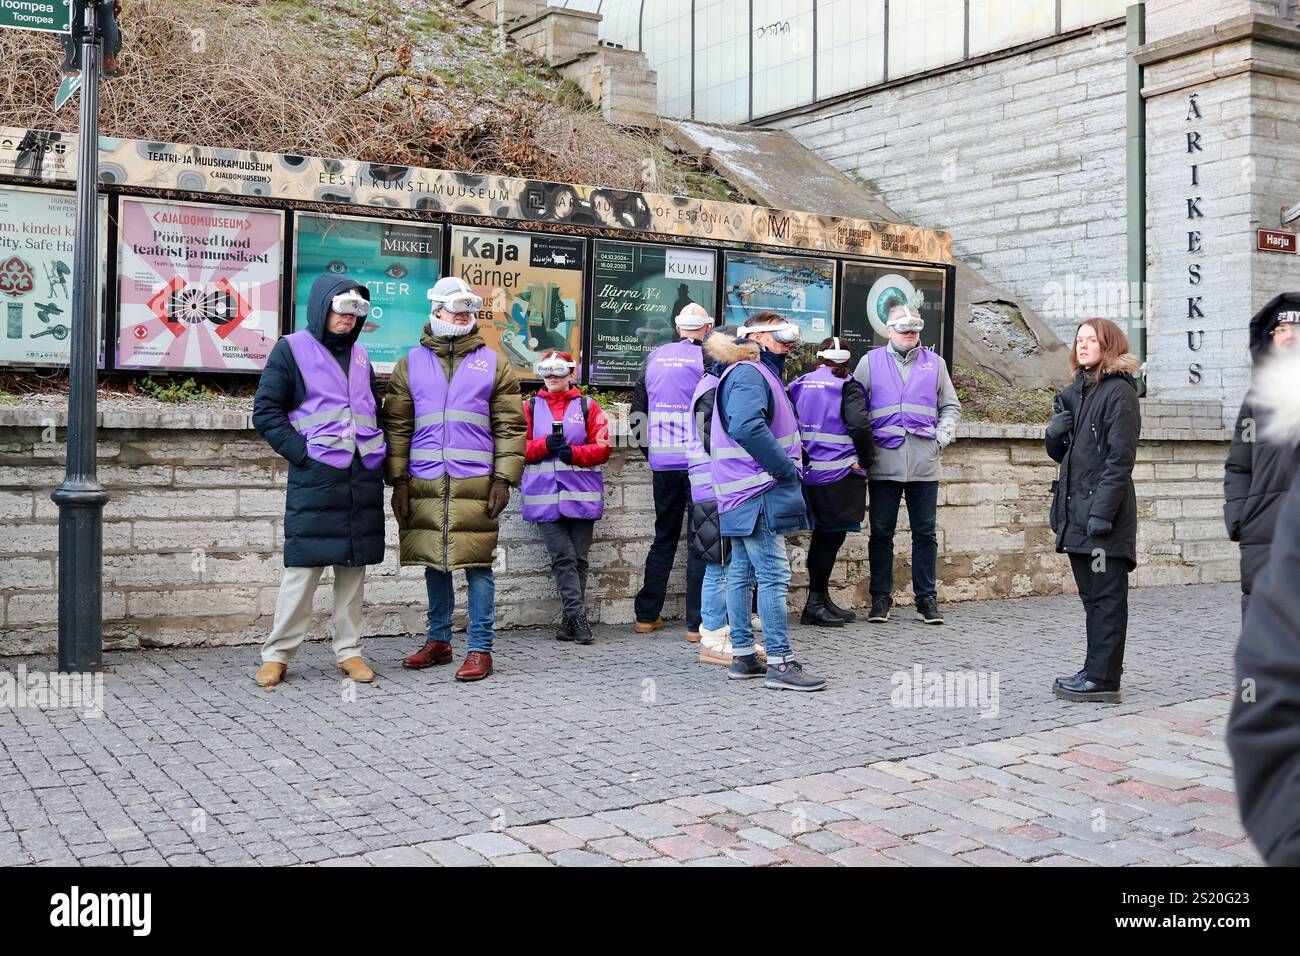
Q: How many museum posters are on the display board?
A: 7